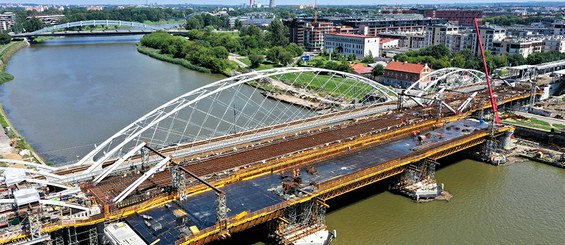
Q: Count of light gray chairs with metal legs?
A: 0